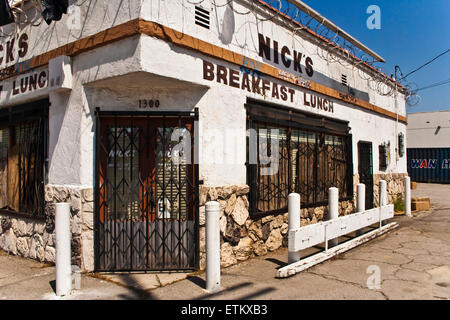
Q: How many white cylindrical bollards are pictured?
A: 7